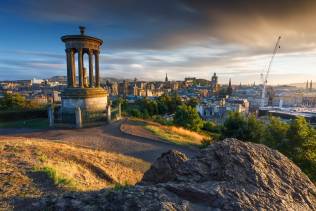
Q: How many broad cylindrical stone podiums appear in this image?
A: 1